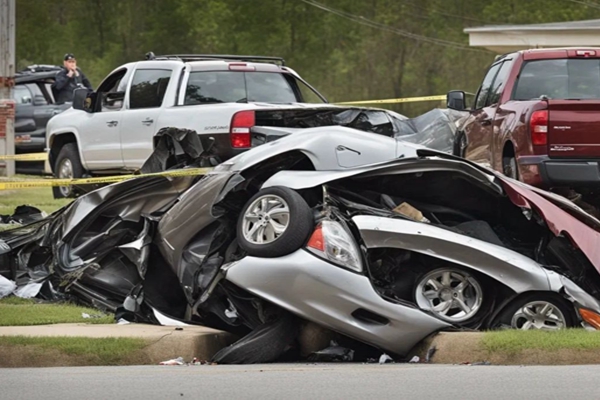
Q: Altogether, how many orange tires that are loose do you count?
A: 0